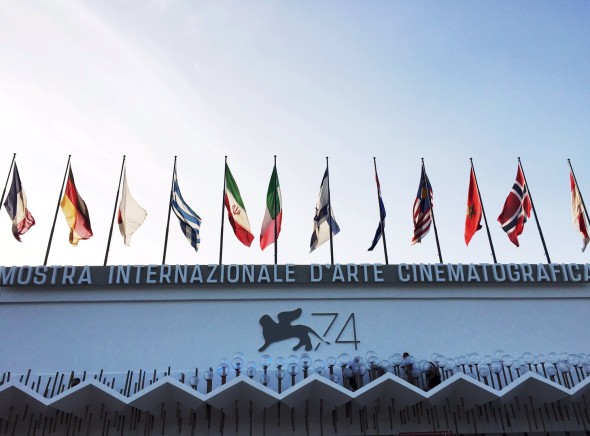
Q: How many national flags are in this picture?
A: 12